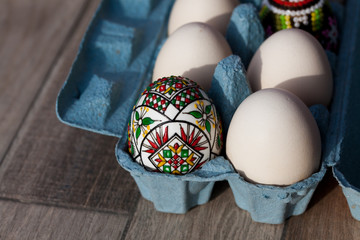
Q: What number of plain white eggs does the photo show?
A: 4